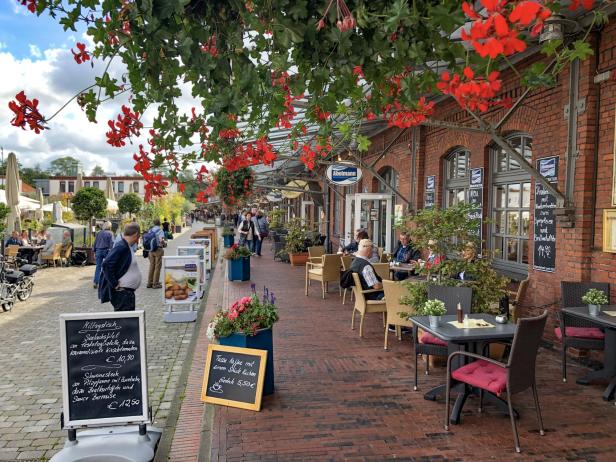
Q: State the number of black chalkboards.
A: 5